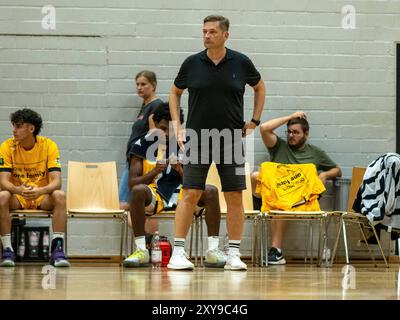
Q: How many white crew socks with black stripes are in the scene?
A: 2